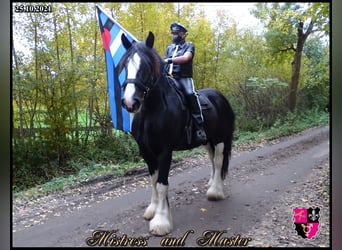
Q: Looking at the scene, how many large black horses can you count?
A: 1